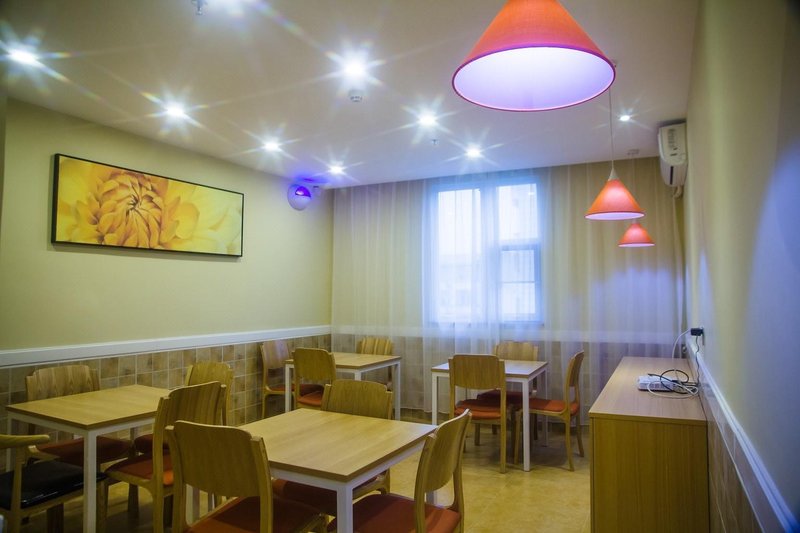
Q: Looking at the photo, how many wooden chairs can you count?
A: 13